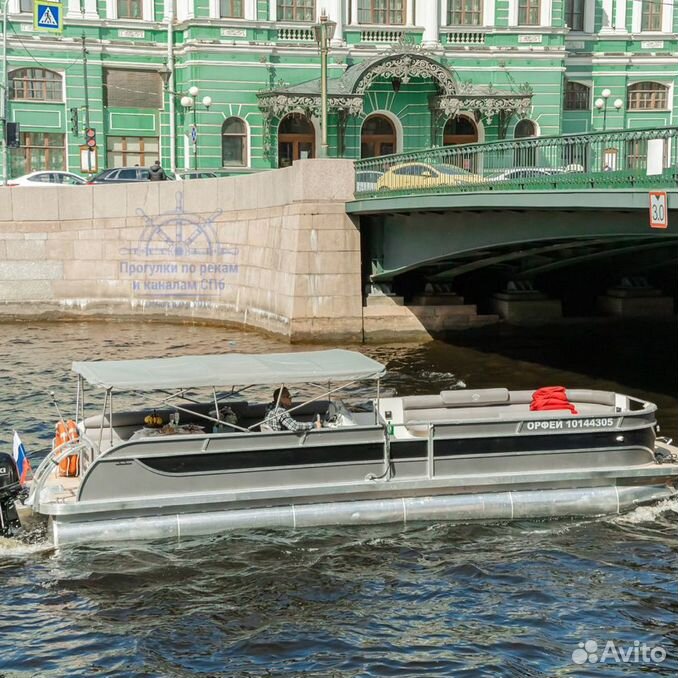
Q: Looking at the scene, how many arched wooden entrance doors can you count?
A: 3